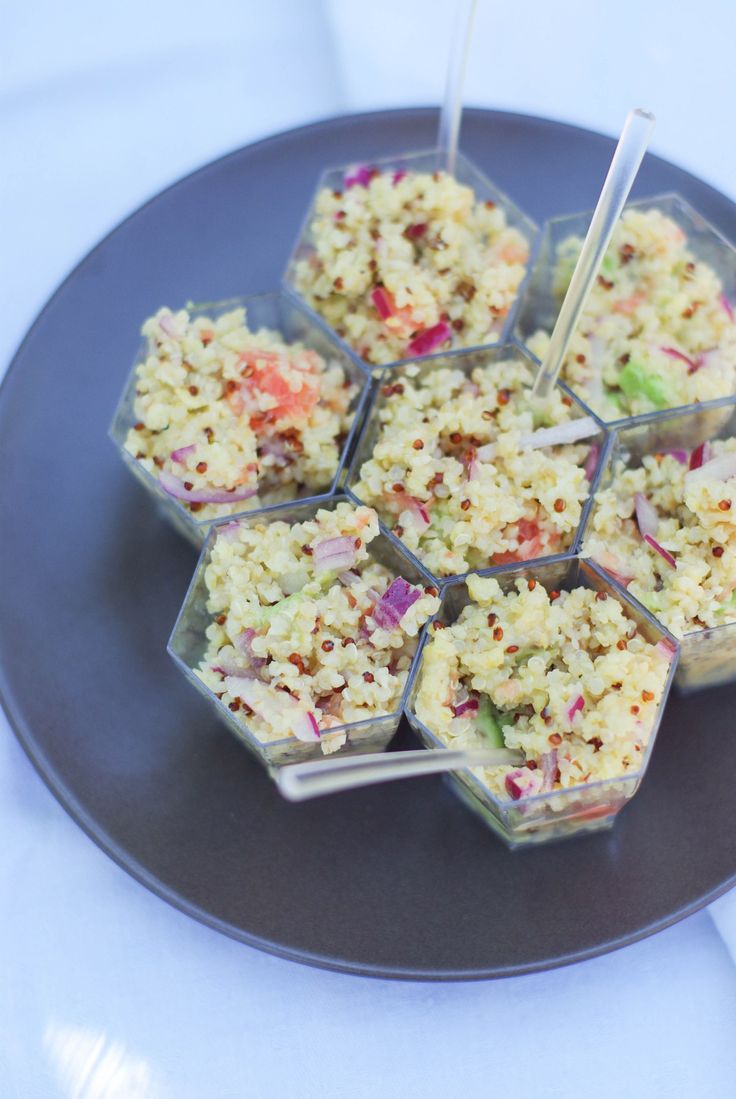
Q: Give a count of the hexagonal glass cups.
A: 7